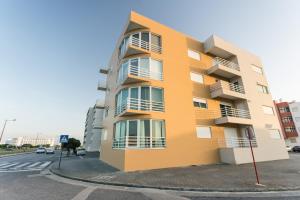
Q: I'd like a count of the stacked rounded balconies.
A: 4